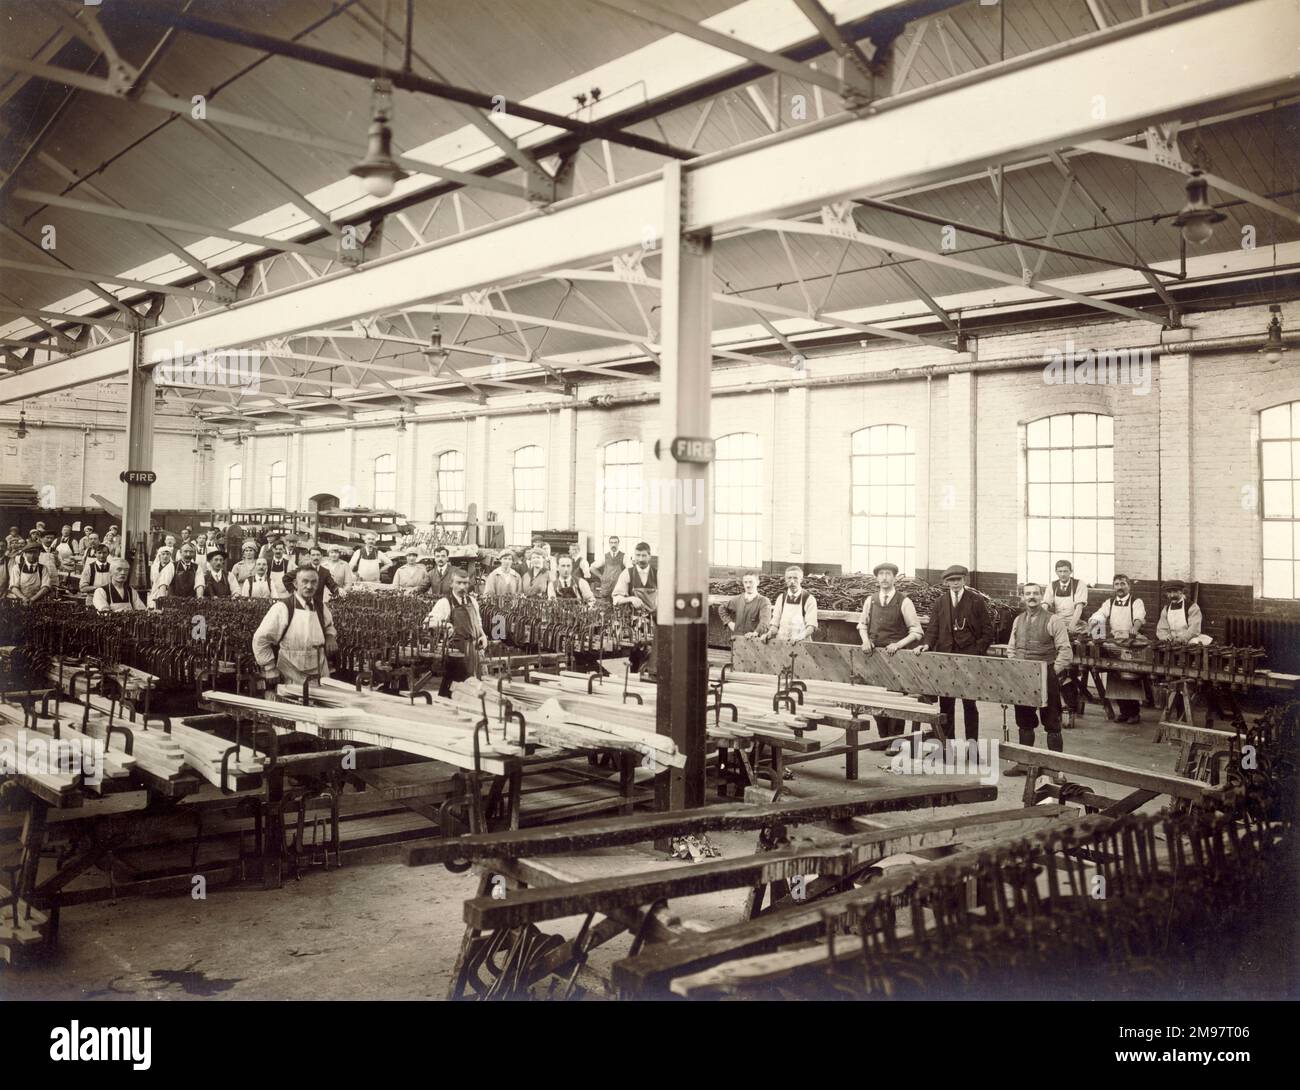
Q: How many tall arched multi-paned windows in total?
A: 10